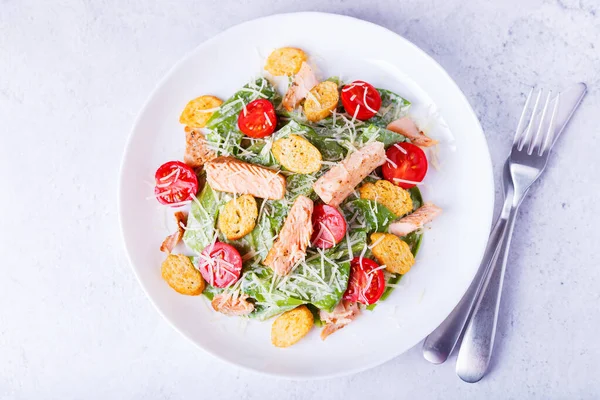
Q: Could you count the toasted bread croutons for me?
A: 9